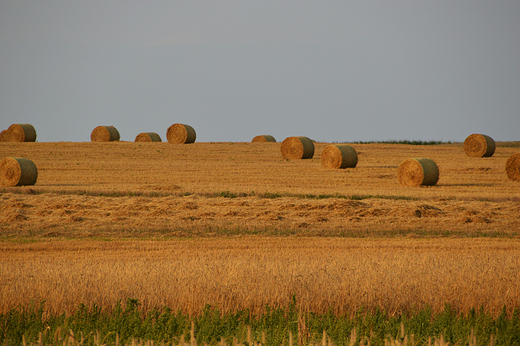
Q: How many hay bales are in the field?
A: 12